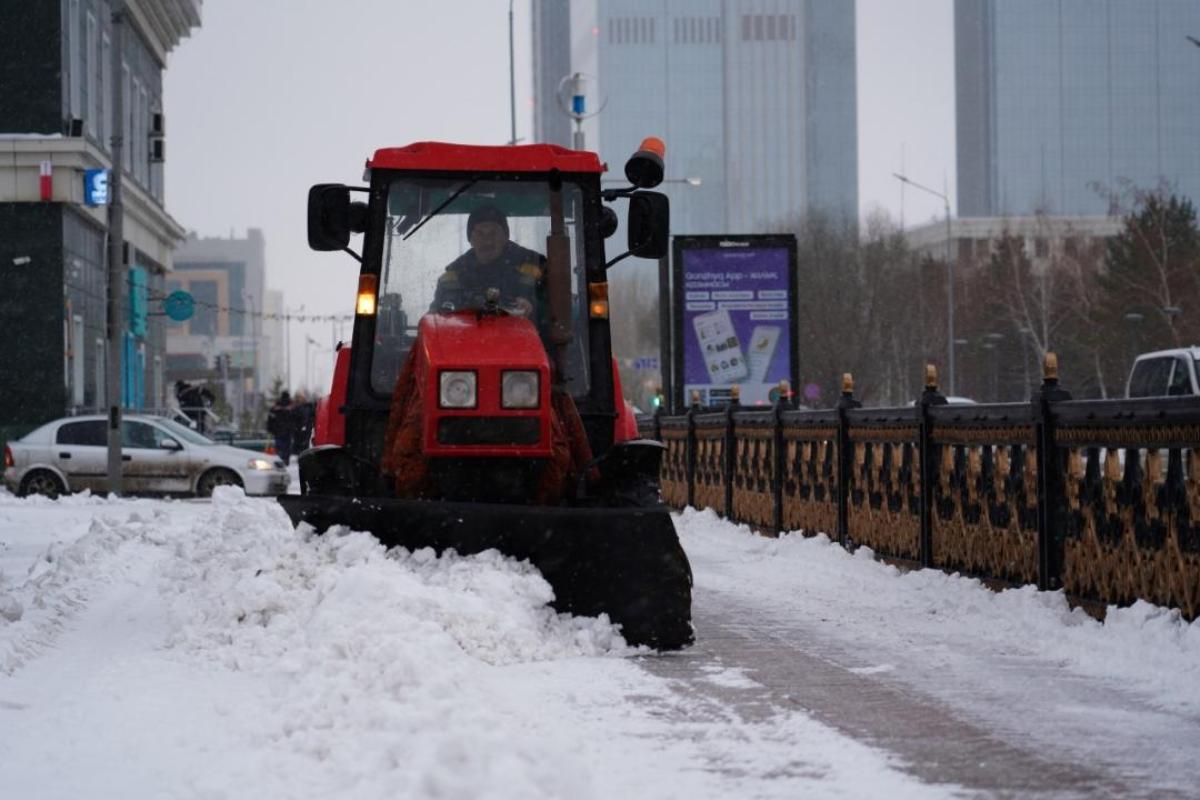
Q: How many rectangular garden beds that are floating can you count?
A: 0